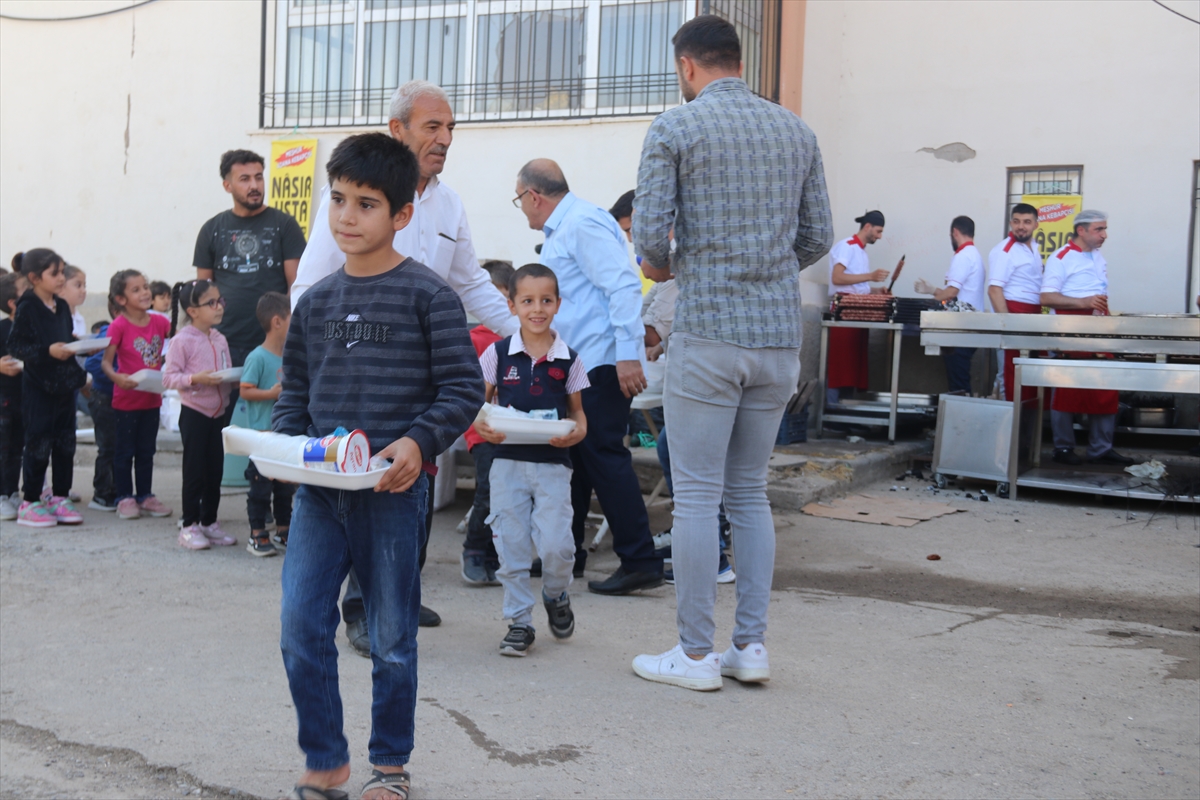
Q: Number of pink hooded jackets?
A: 1